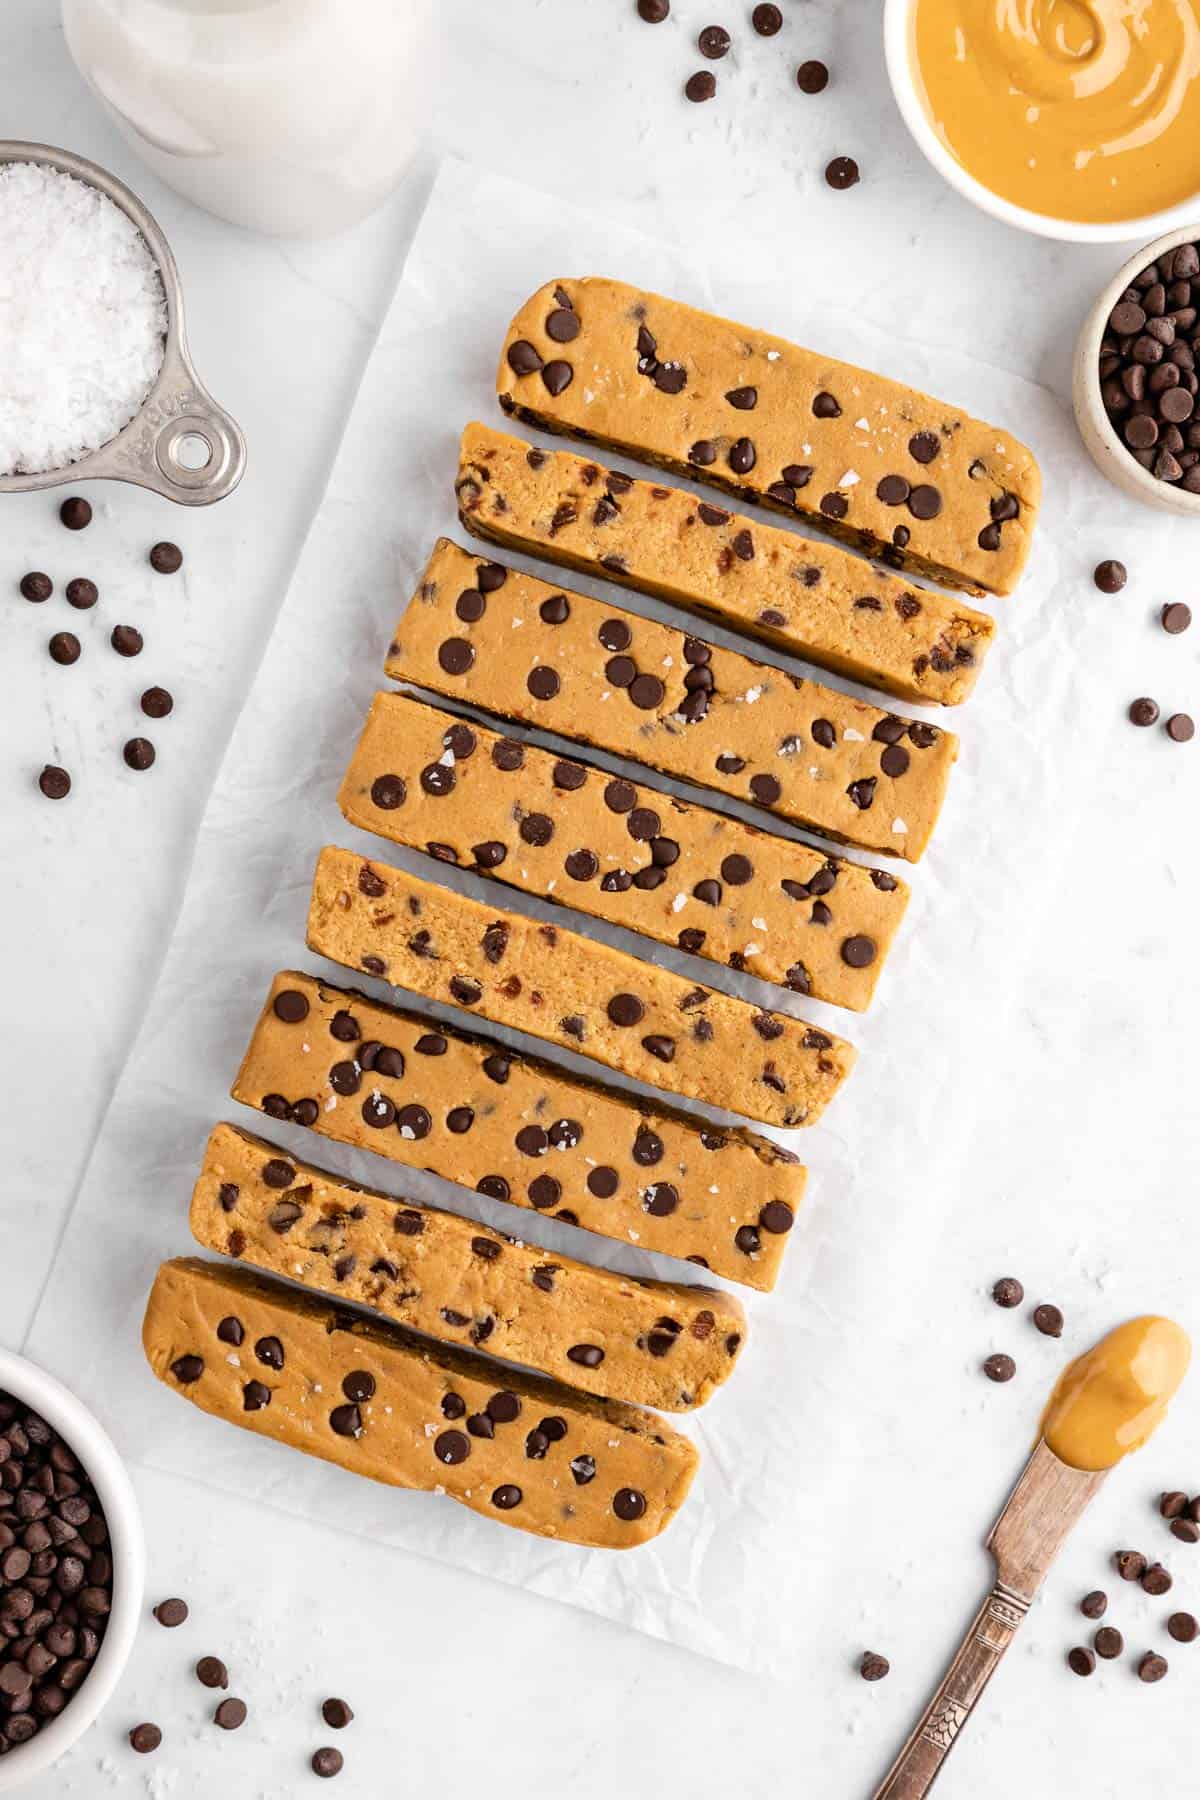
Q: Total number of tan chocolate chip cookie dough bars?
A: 8